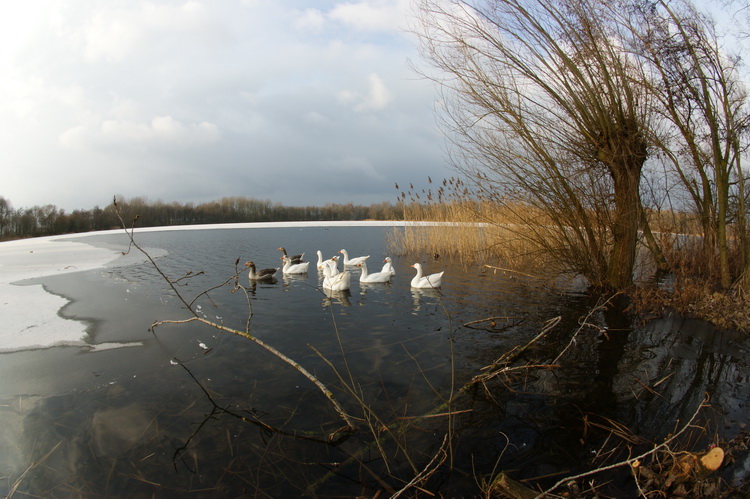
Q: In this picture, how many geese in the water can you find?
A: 10